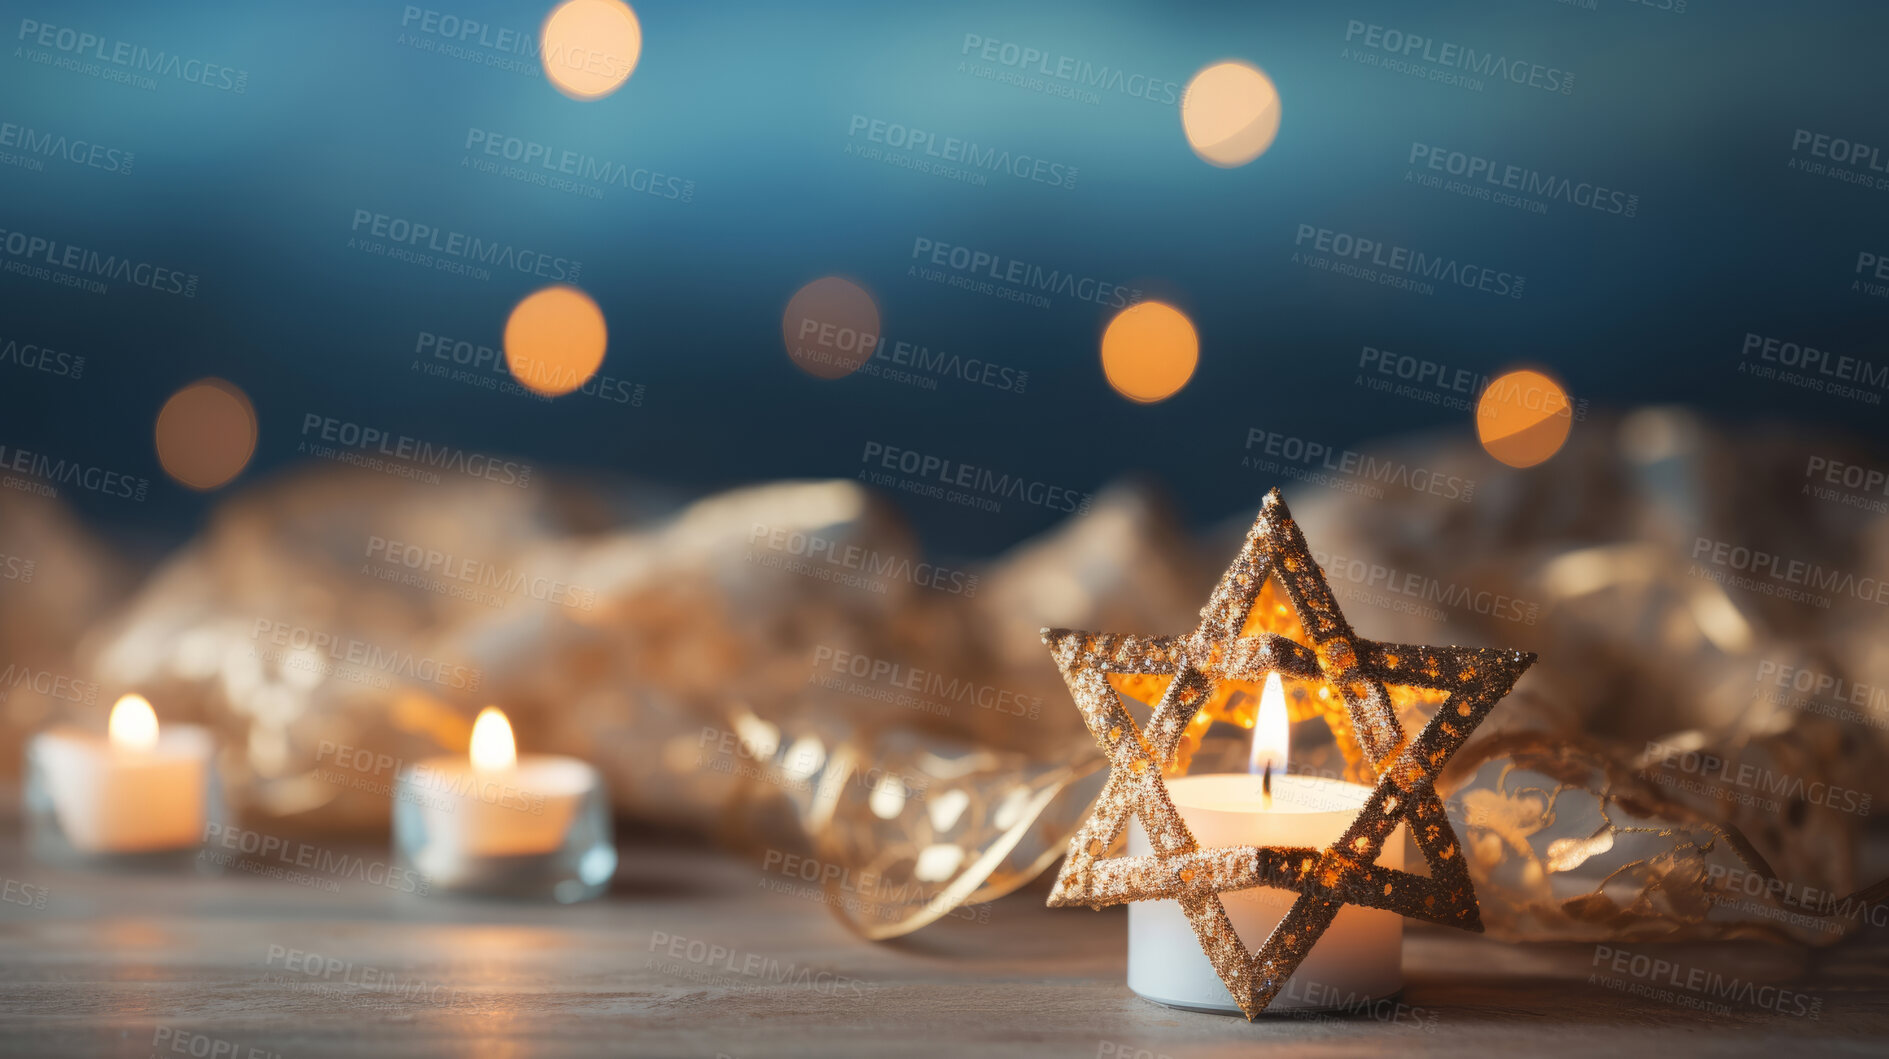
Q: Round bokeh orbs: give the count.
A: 7